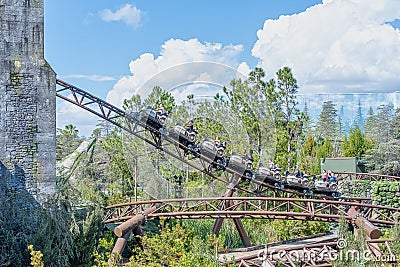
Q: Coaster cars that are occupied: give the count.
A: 7